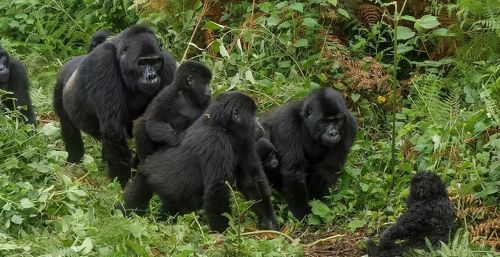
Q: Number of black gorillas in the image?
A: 8